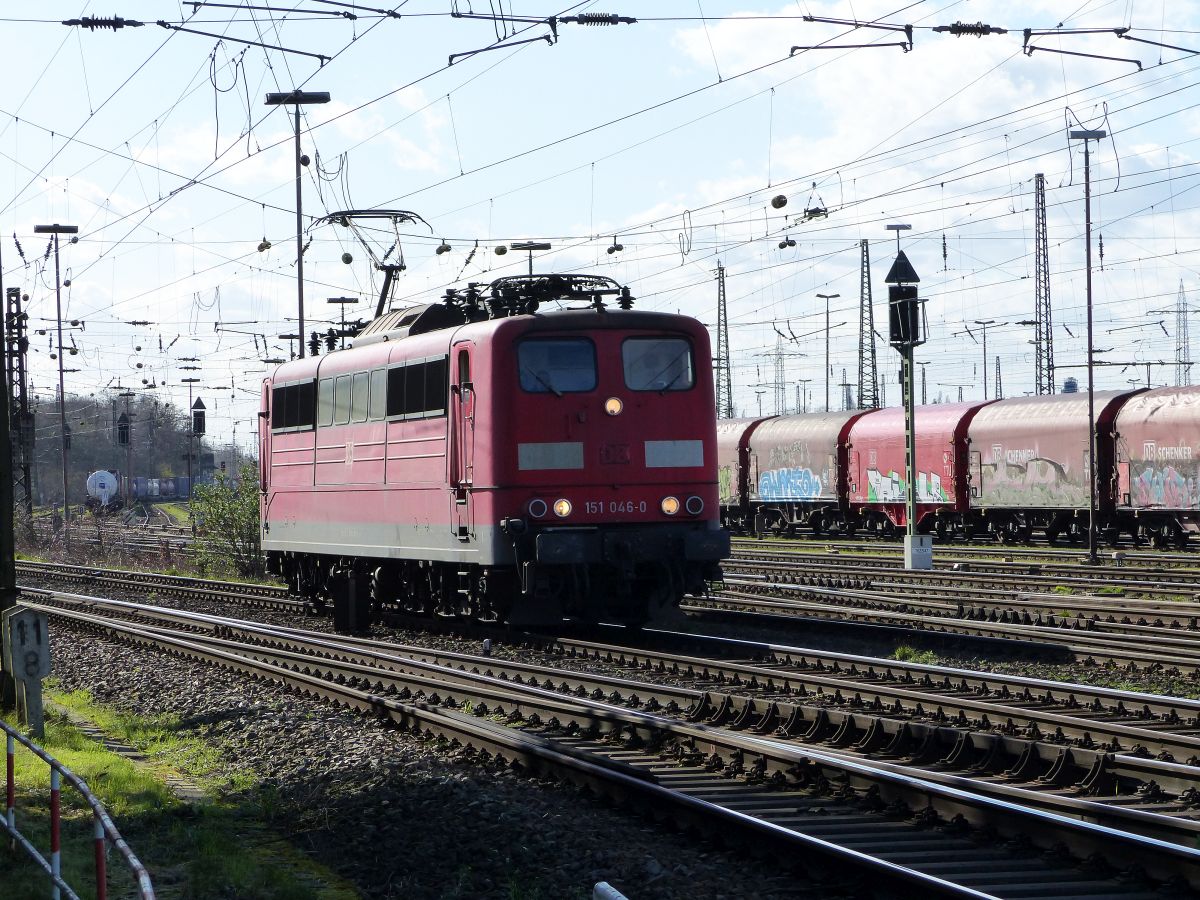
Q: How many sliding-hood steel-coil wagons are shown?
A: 5